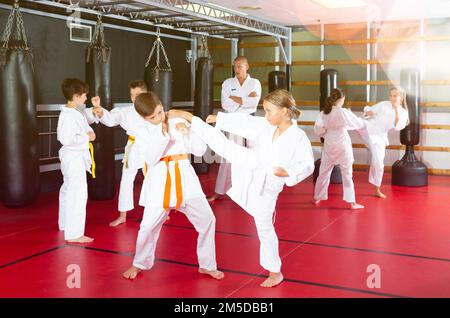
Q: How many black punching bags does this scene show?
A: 7